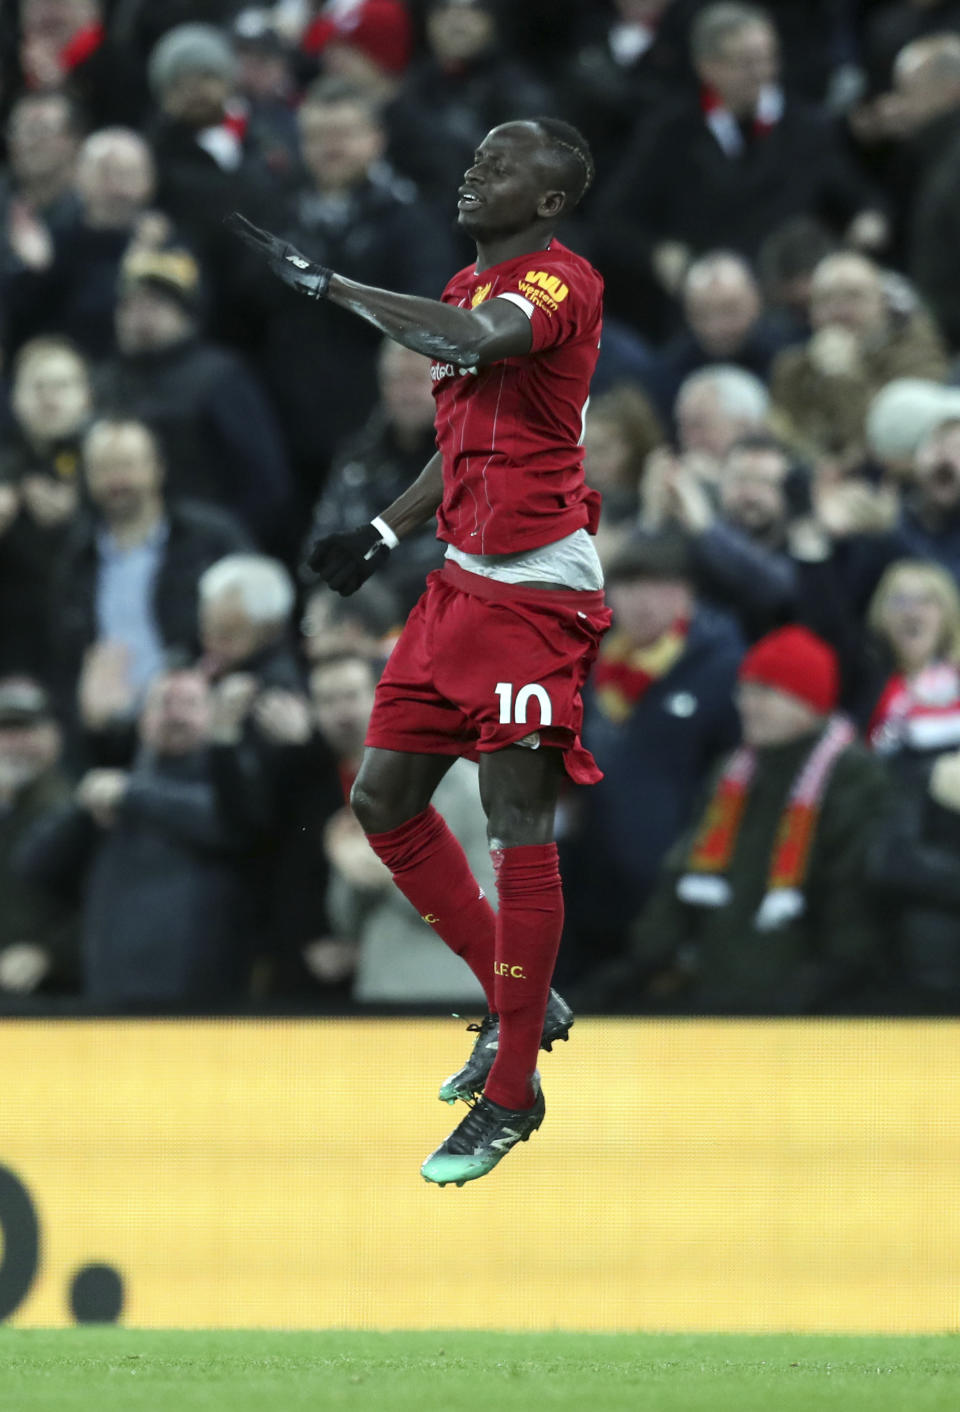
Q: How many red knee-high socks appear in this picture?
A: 2